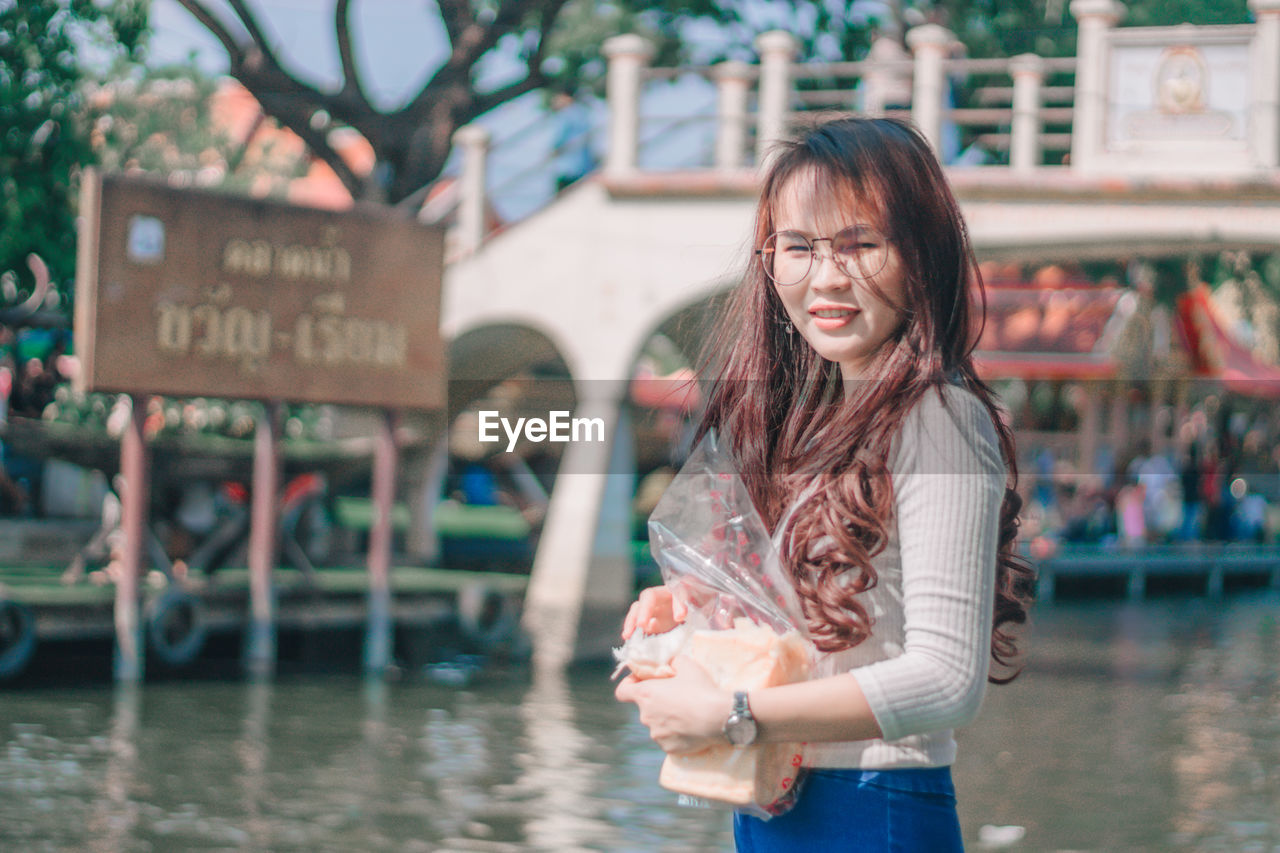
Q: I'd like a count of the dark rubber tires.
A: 3